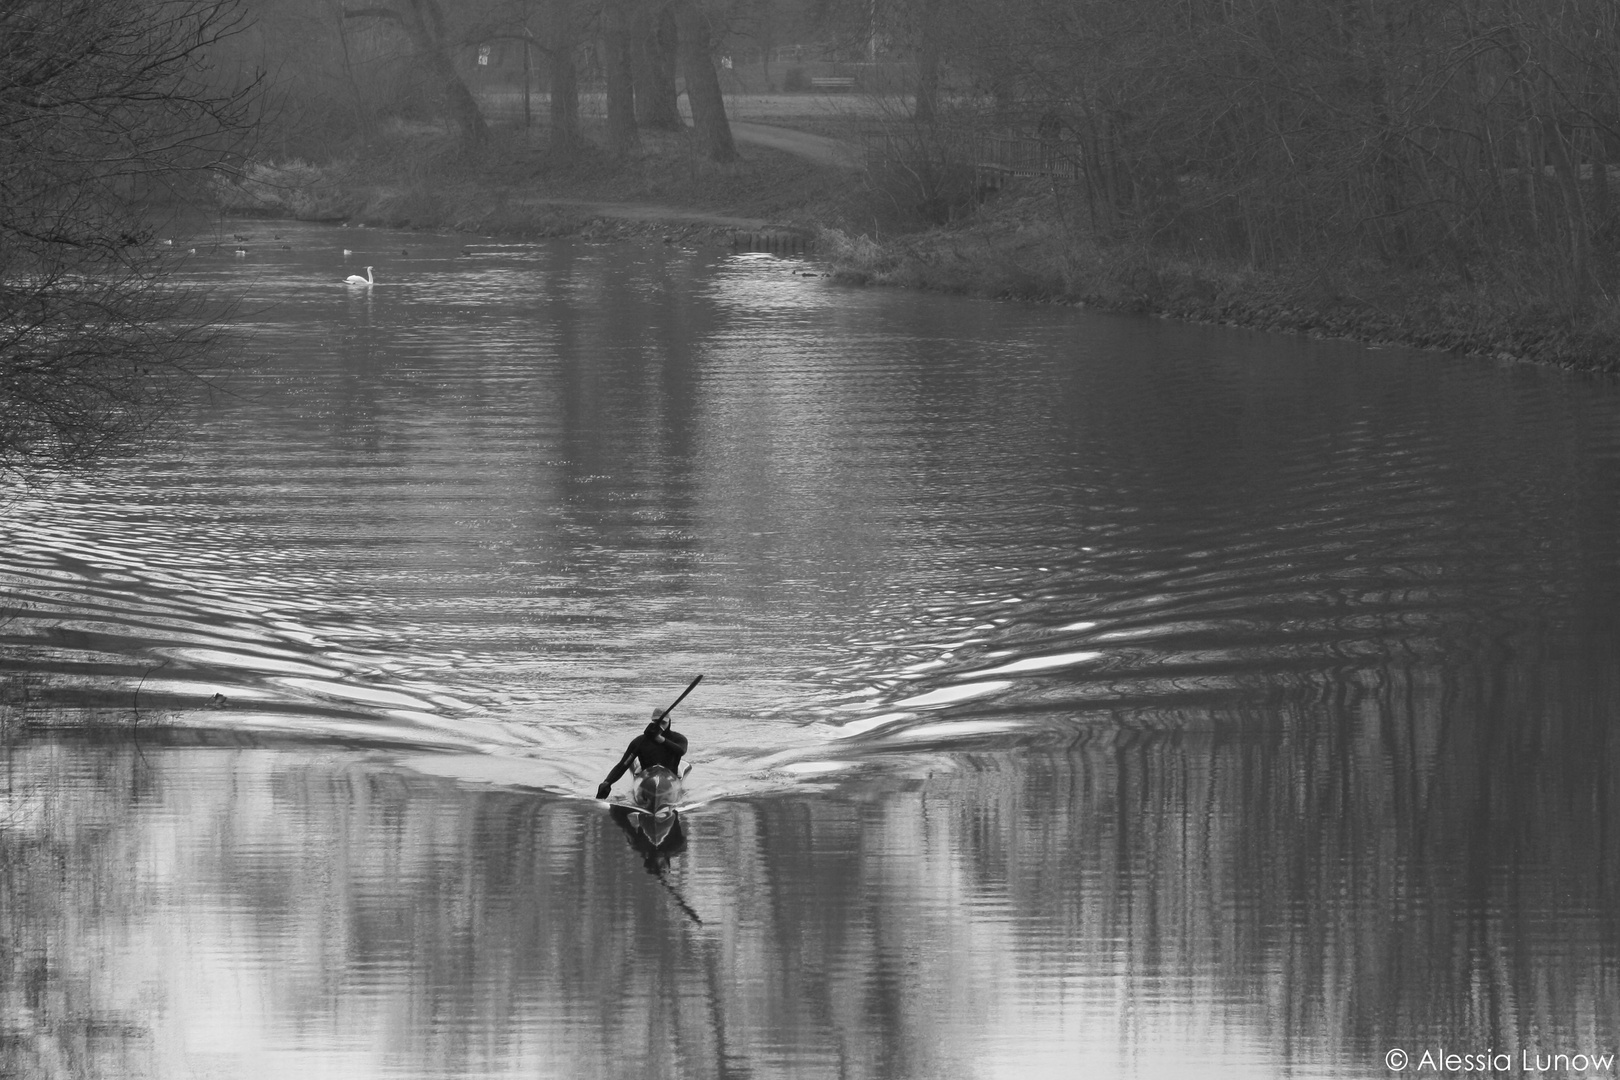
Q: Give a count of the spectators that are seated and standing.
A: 0